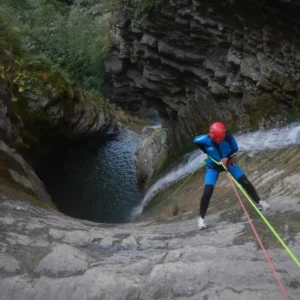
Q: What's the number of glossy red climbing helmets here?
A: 1